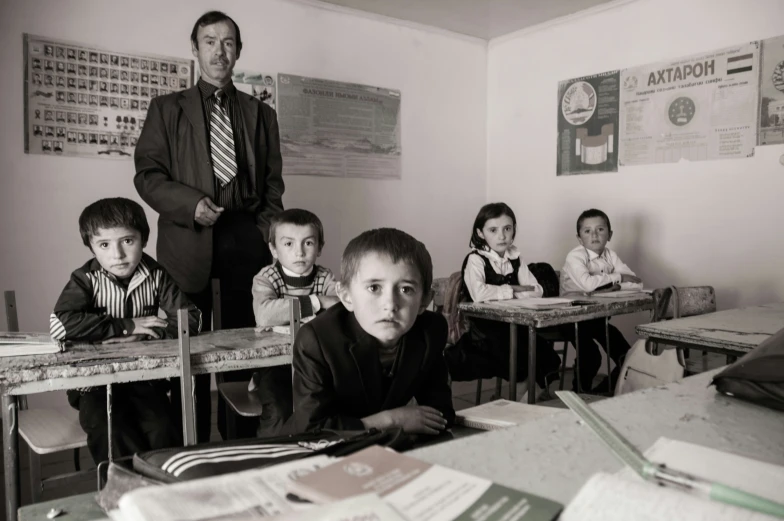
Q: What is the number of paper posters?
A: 6